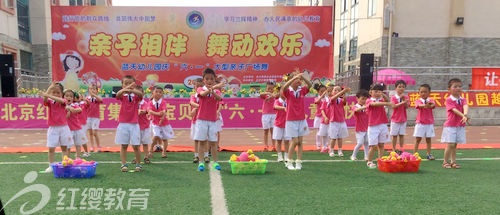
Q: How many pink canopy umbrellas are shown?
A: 1